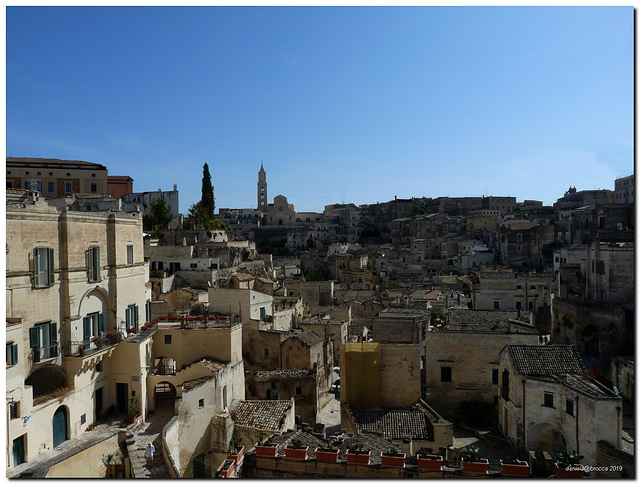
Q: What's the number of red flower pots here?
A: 11